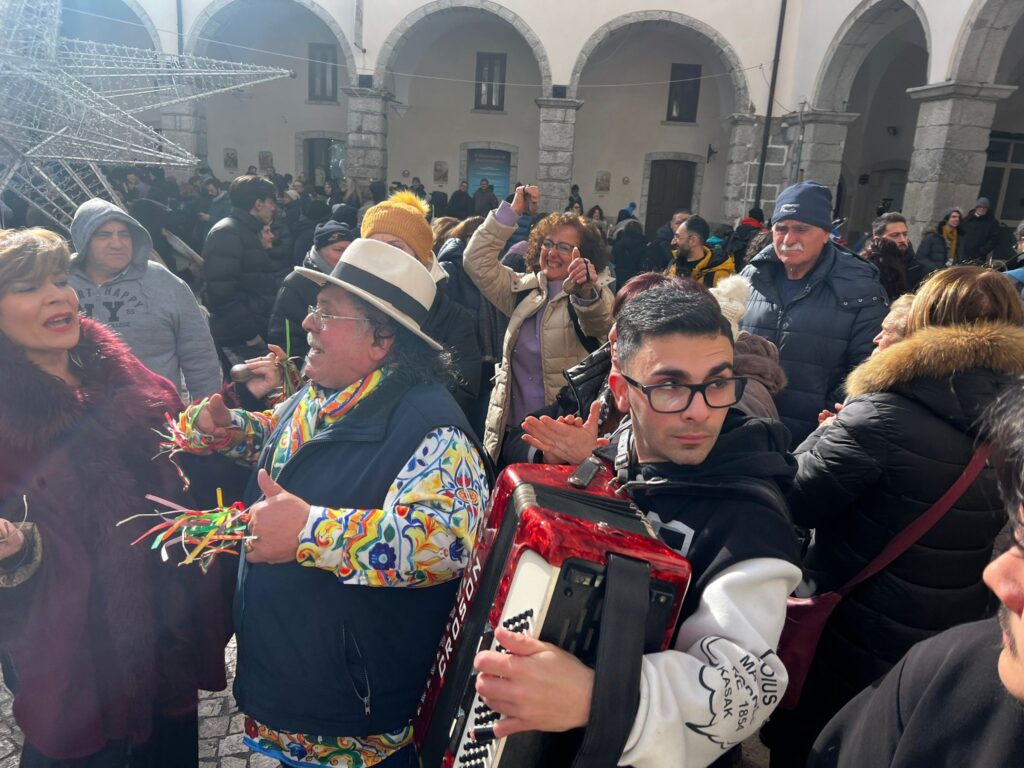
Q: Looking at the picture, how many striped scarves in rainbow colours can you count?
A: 1